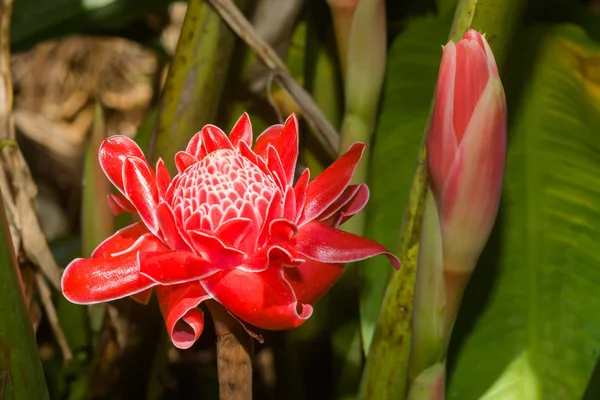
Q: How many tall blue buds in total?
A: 0